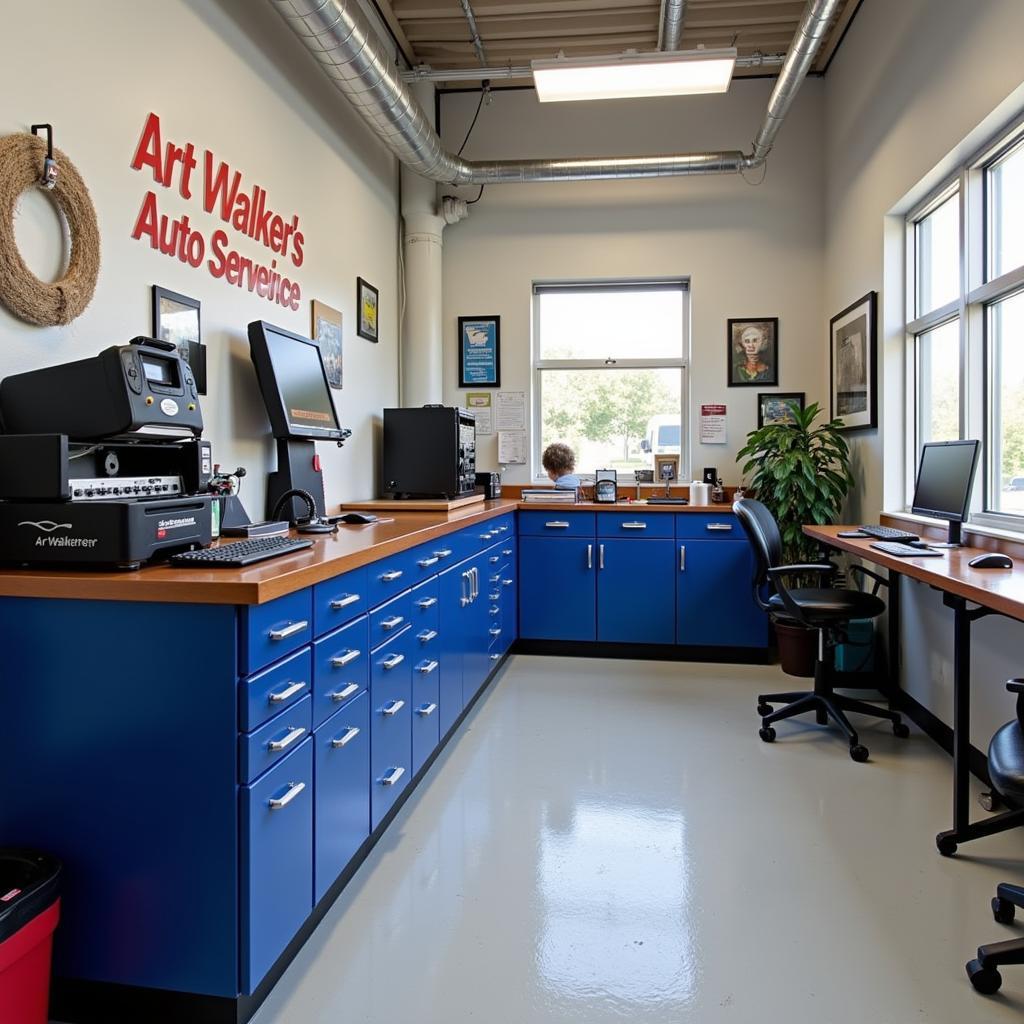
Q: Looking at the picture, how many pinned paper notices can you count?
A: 4